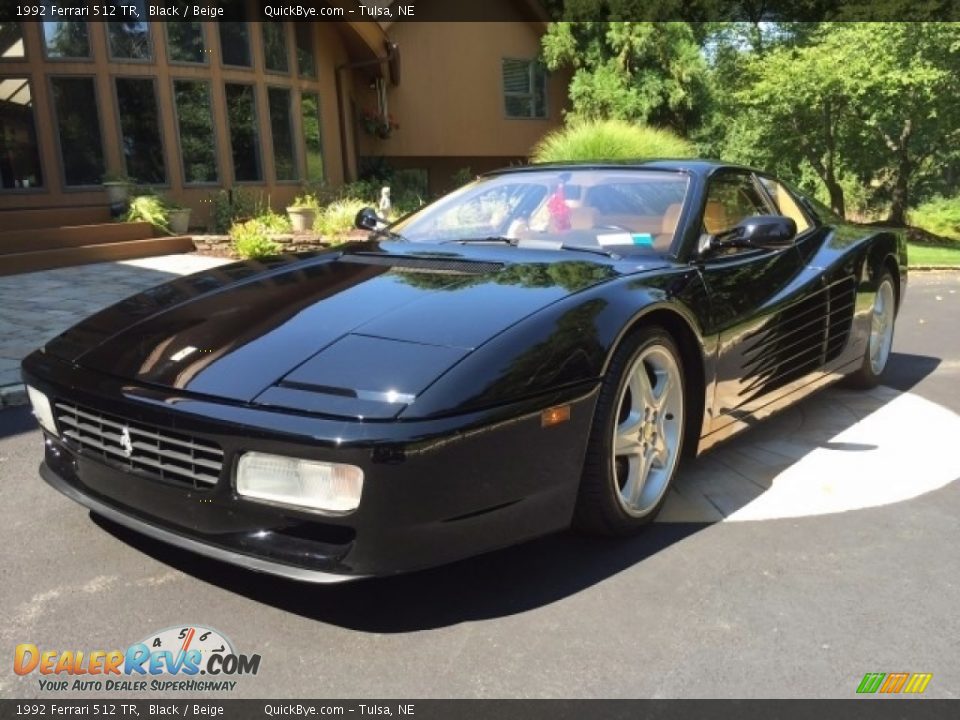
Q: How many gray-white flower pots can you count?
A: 3